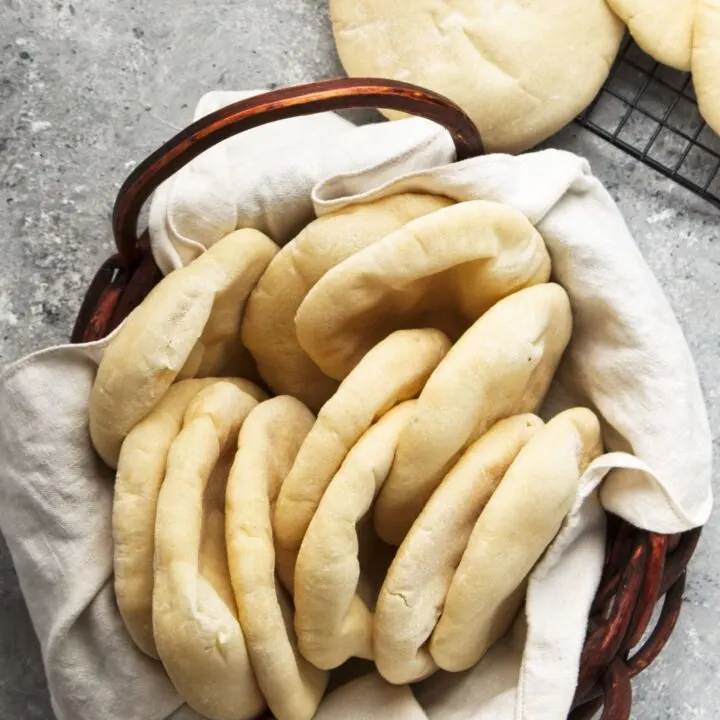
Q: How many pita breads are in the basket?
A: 11